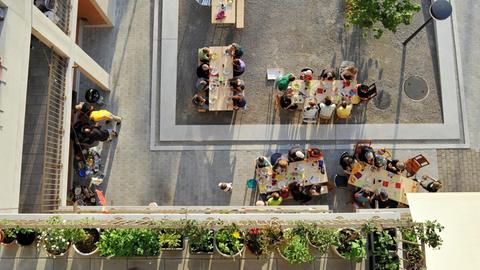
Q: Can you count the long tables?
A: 5